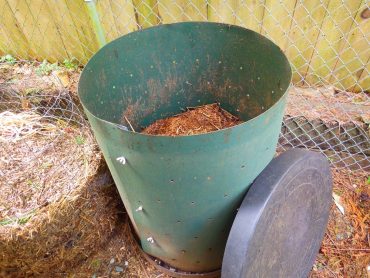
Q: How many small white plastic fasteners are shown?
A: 3